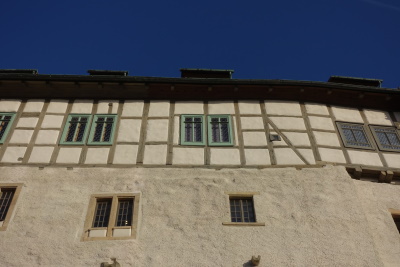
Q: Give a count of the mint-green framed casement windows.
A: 5